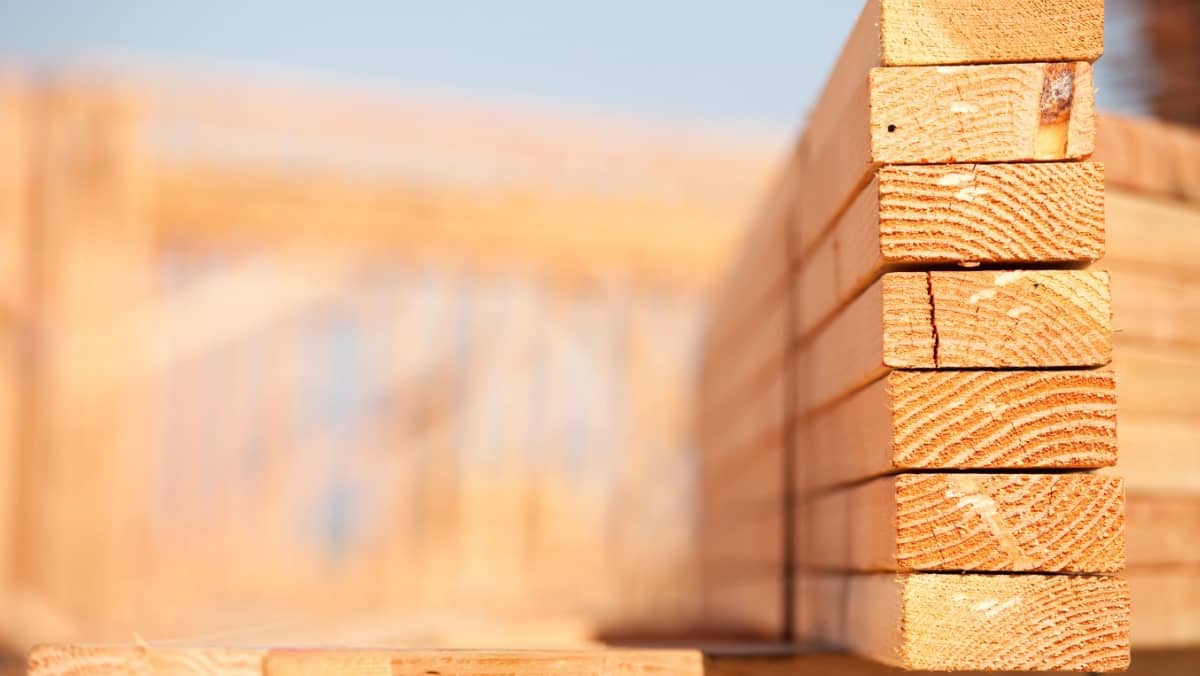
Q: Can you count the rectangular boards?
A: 7